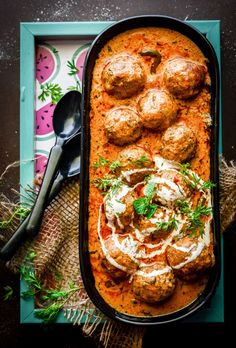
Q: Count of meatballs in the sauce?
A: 12